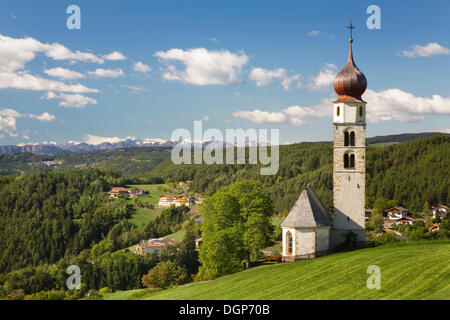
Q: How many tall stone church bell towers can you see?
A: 1